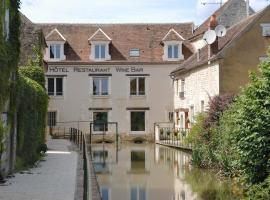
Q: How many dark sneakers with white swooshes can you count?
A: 0